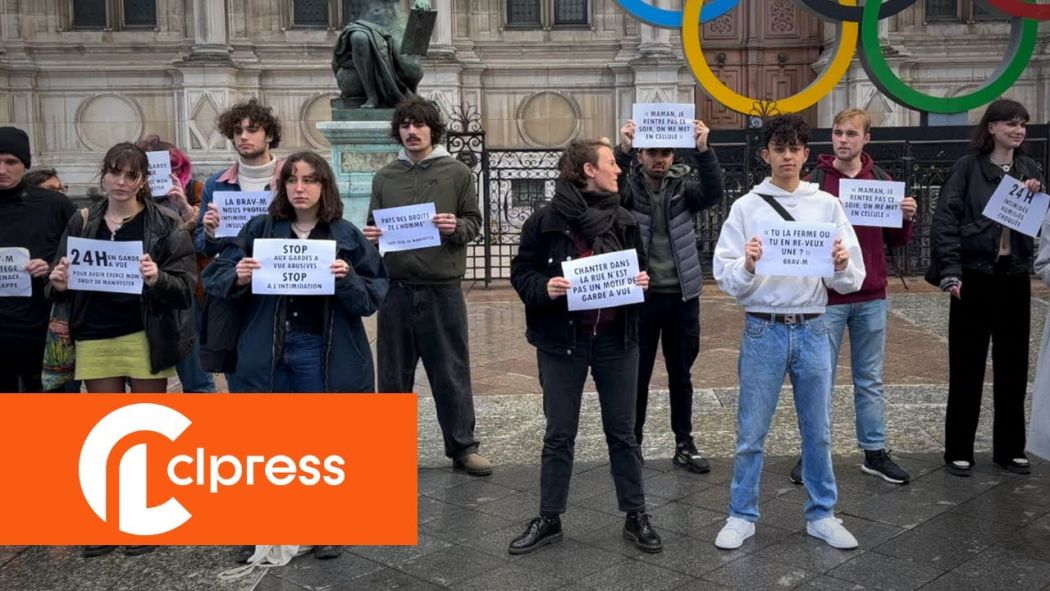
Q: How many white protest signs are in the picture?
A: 11